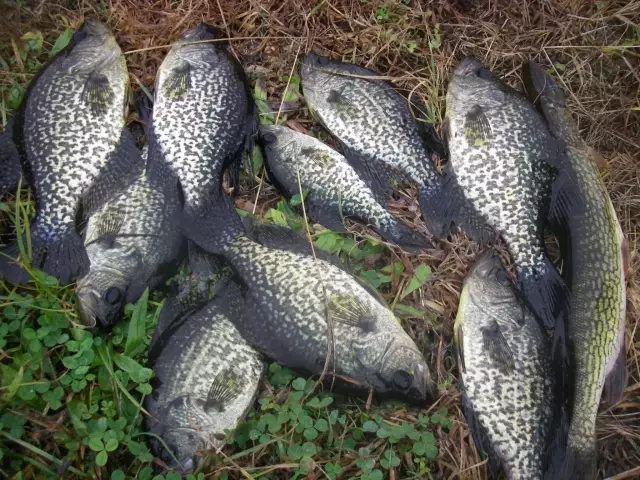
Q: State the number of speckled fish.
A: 9